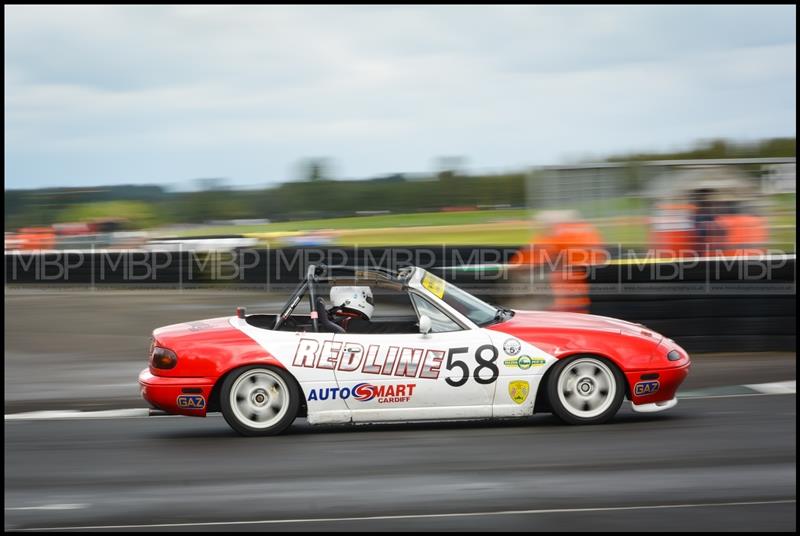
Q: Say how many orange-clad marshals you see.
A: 3